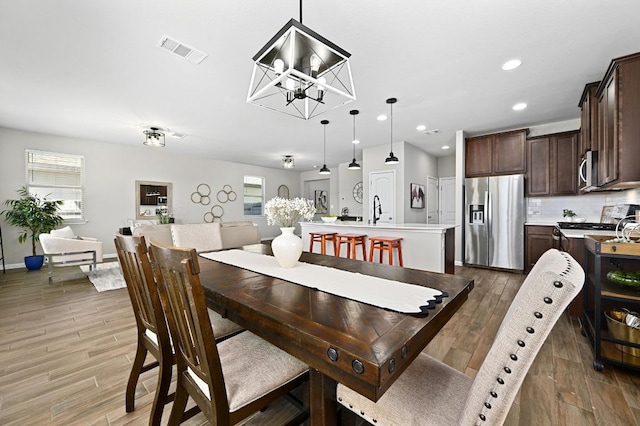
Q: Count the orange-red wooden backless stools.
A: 3